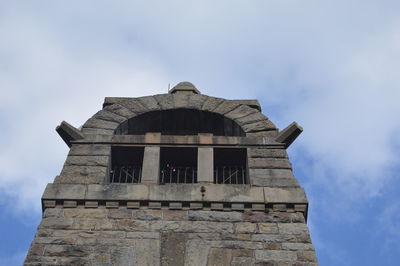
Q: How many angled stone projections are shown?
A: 2